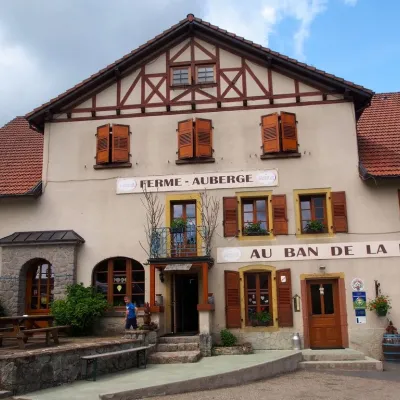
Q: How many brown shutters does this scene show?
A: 11